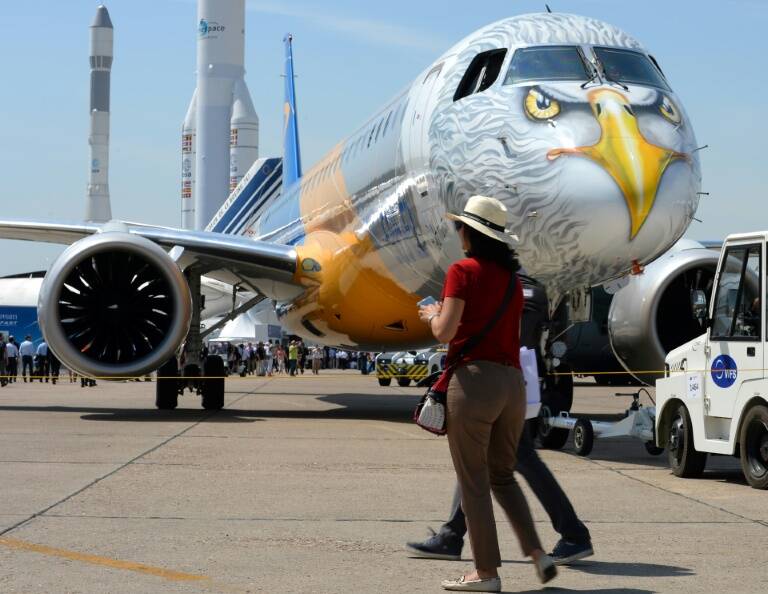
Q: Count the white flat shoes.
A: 2